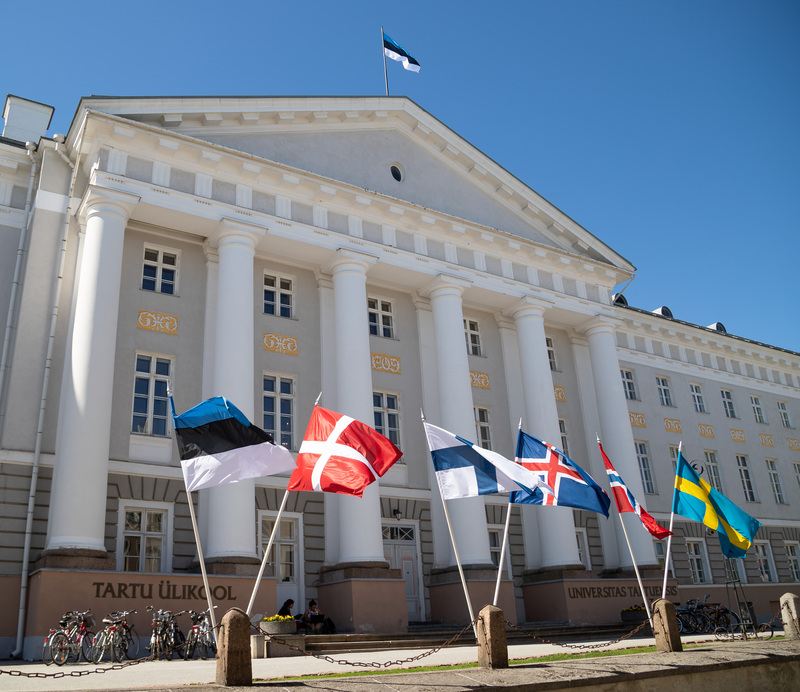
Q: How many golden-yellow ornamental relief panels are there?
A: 11